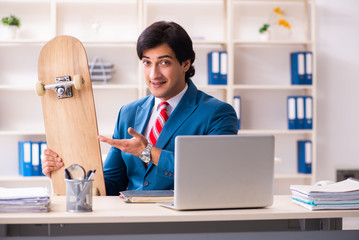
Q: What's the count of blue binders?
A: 12